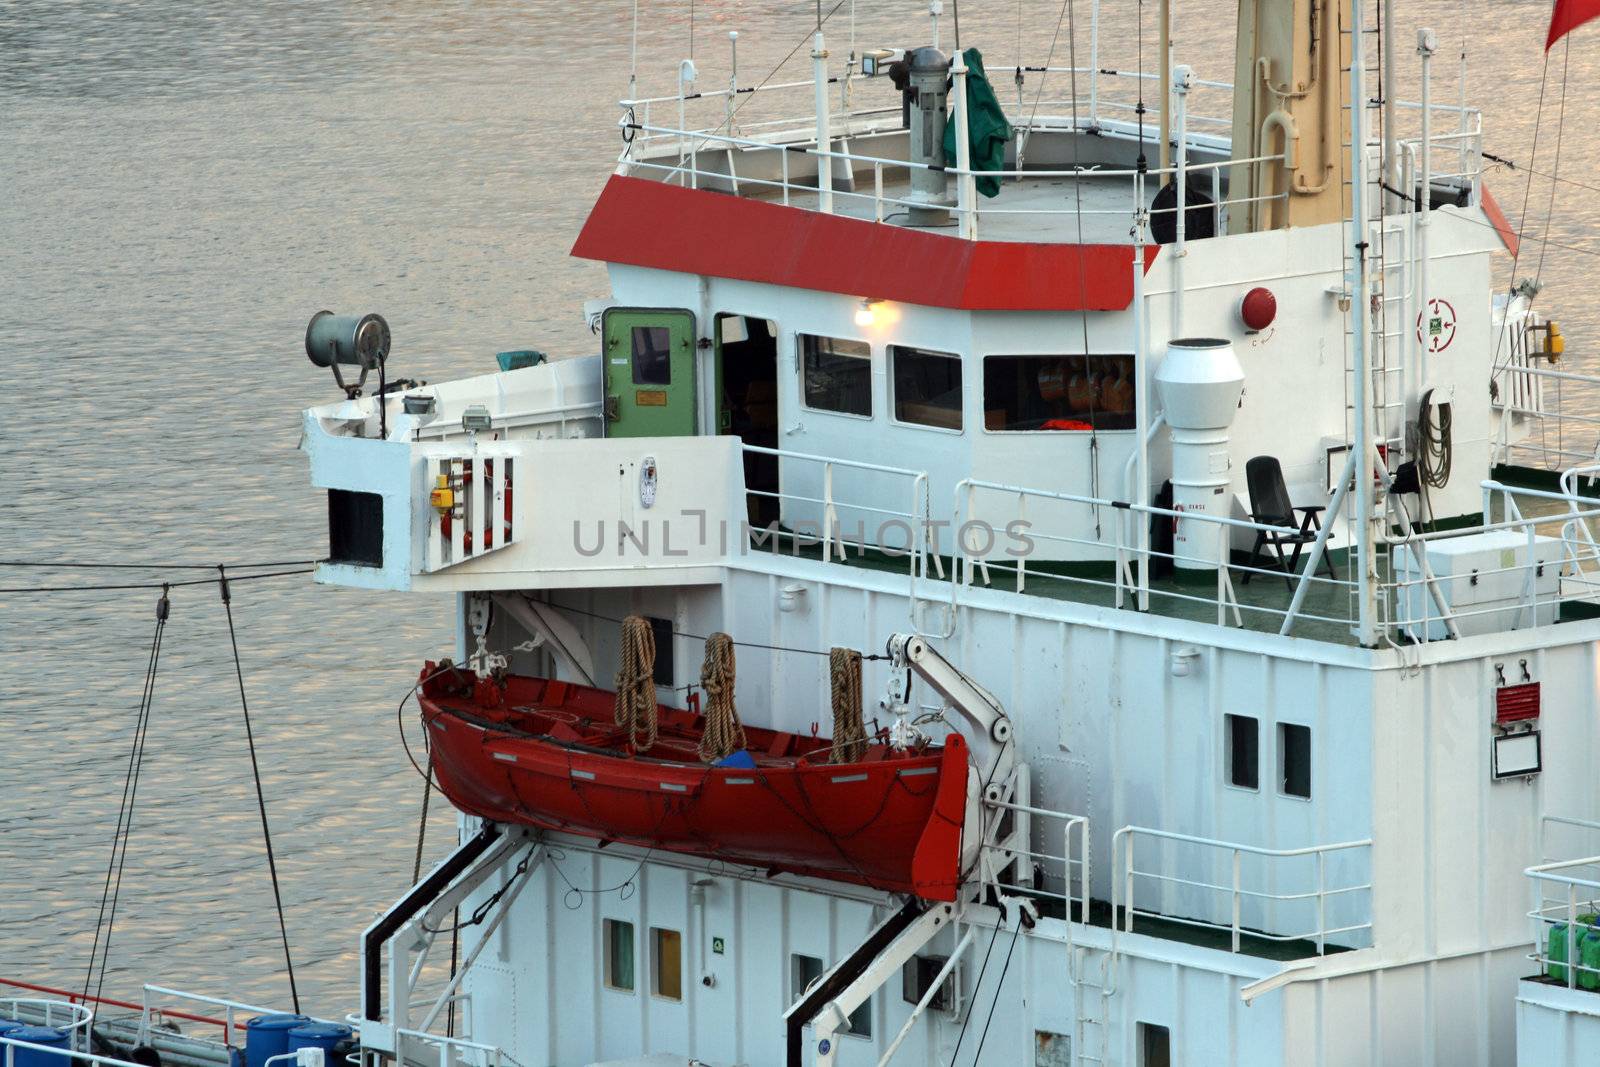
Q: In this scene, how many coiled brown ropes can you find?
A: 3